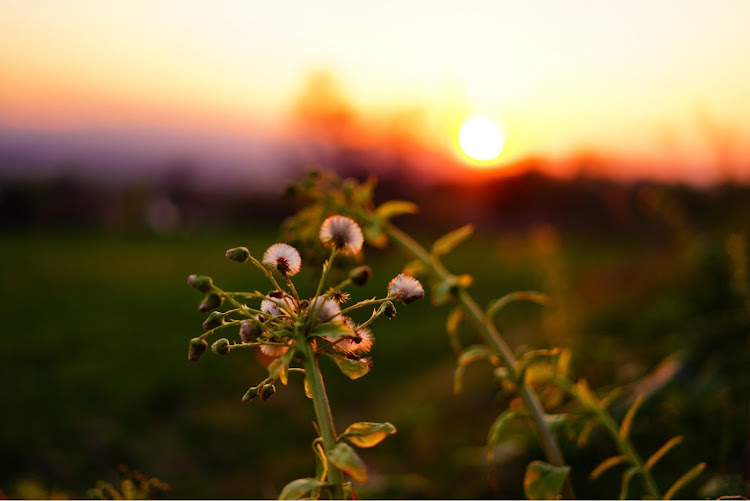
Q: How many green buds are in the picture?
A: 11